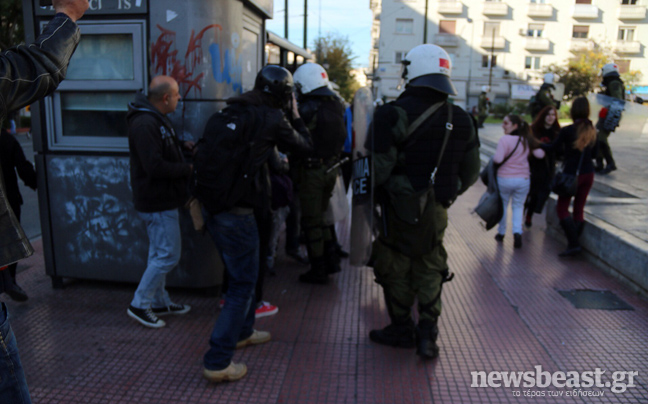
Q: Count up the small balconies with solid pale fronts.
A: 10